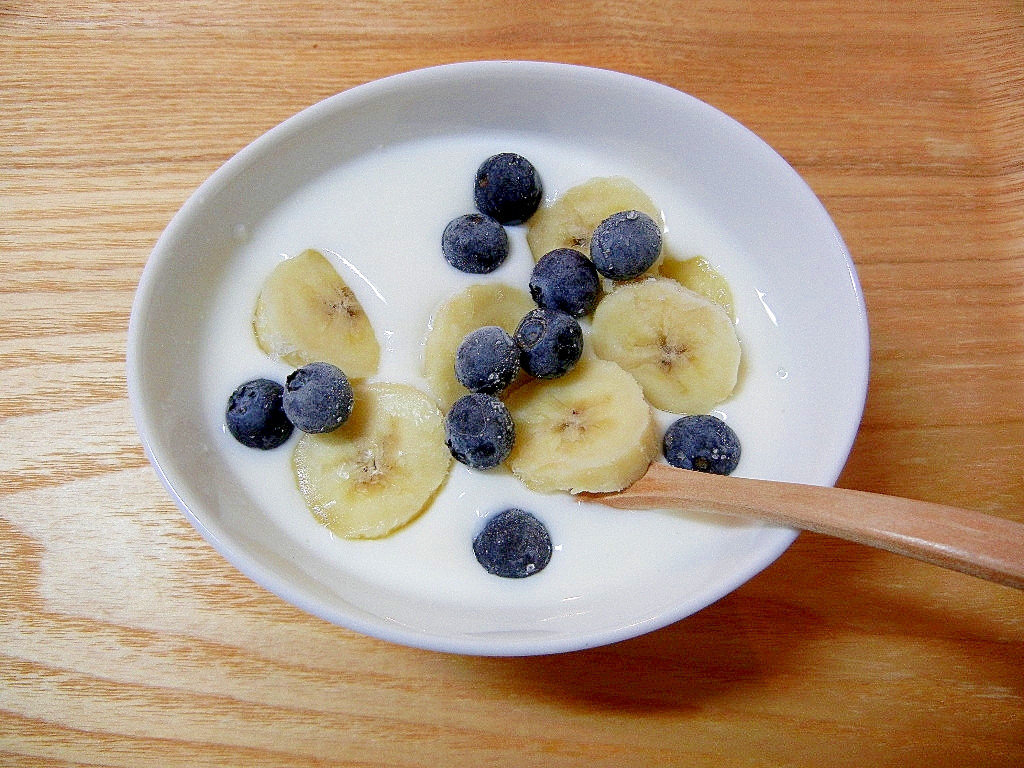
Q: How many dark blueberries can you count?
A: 11